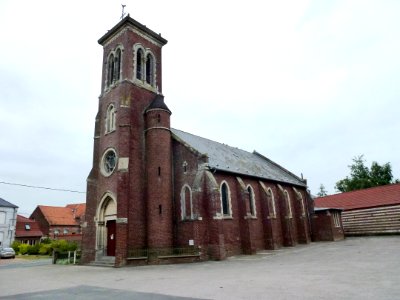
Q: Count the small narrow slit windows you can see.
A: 3